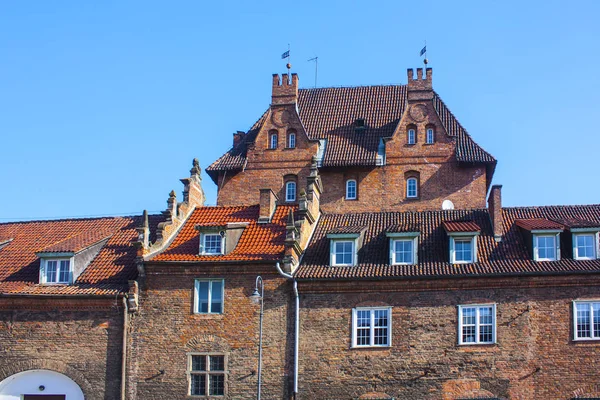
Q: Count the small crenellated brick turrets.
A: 2